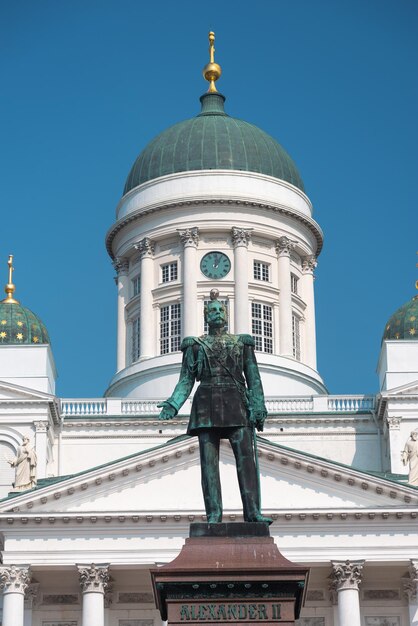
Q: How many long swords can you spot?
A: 1